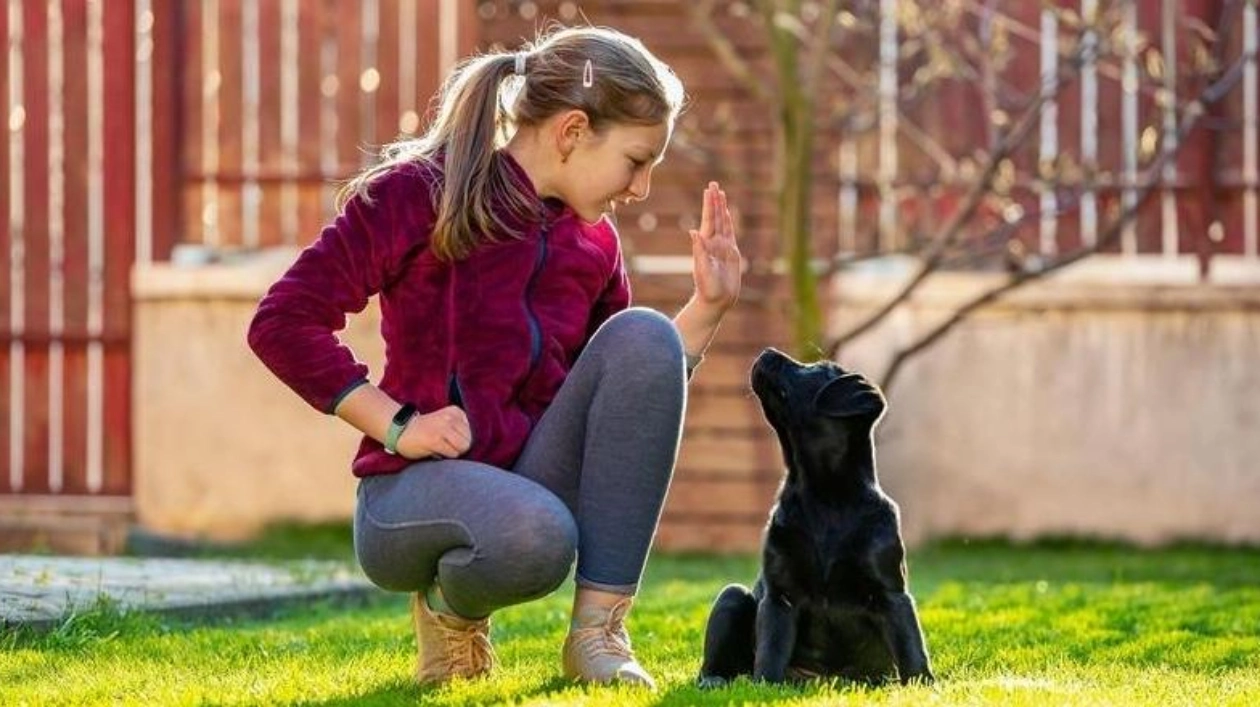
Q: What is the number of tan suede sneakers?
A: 2